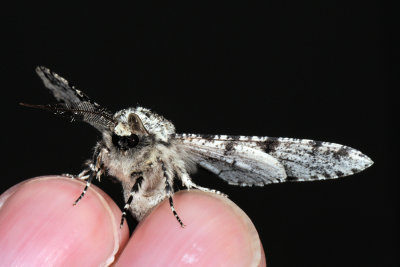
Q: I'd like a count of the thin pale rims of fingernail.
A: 2